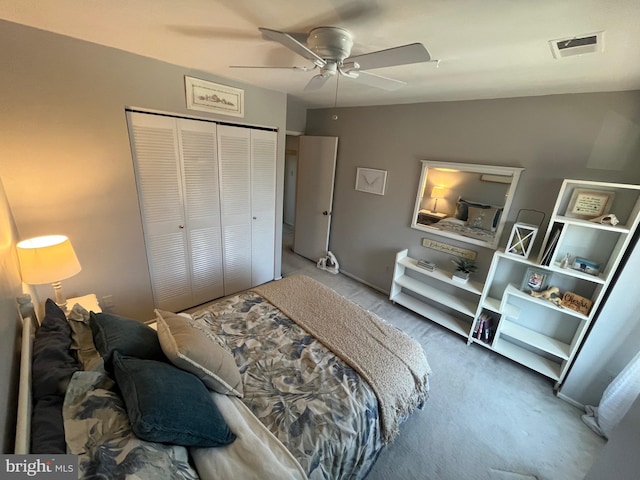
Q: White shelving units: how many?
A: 2